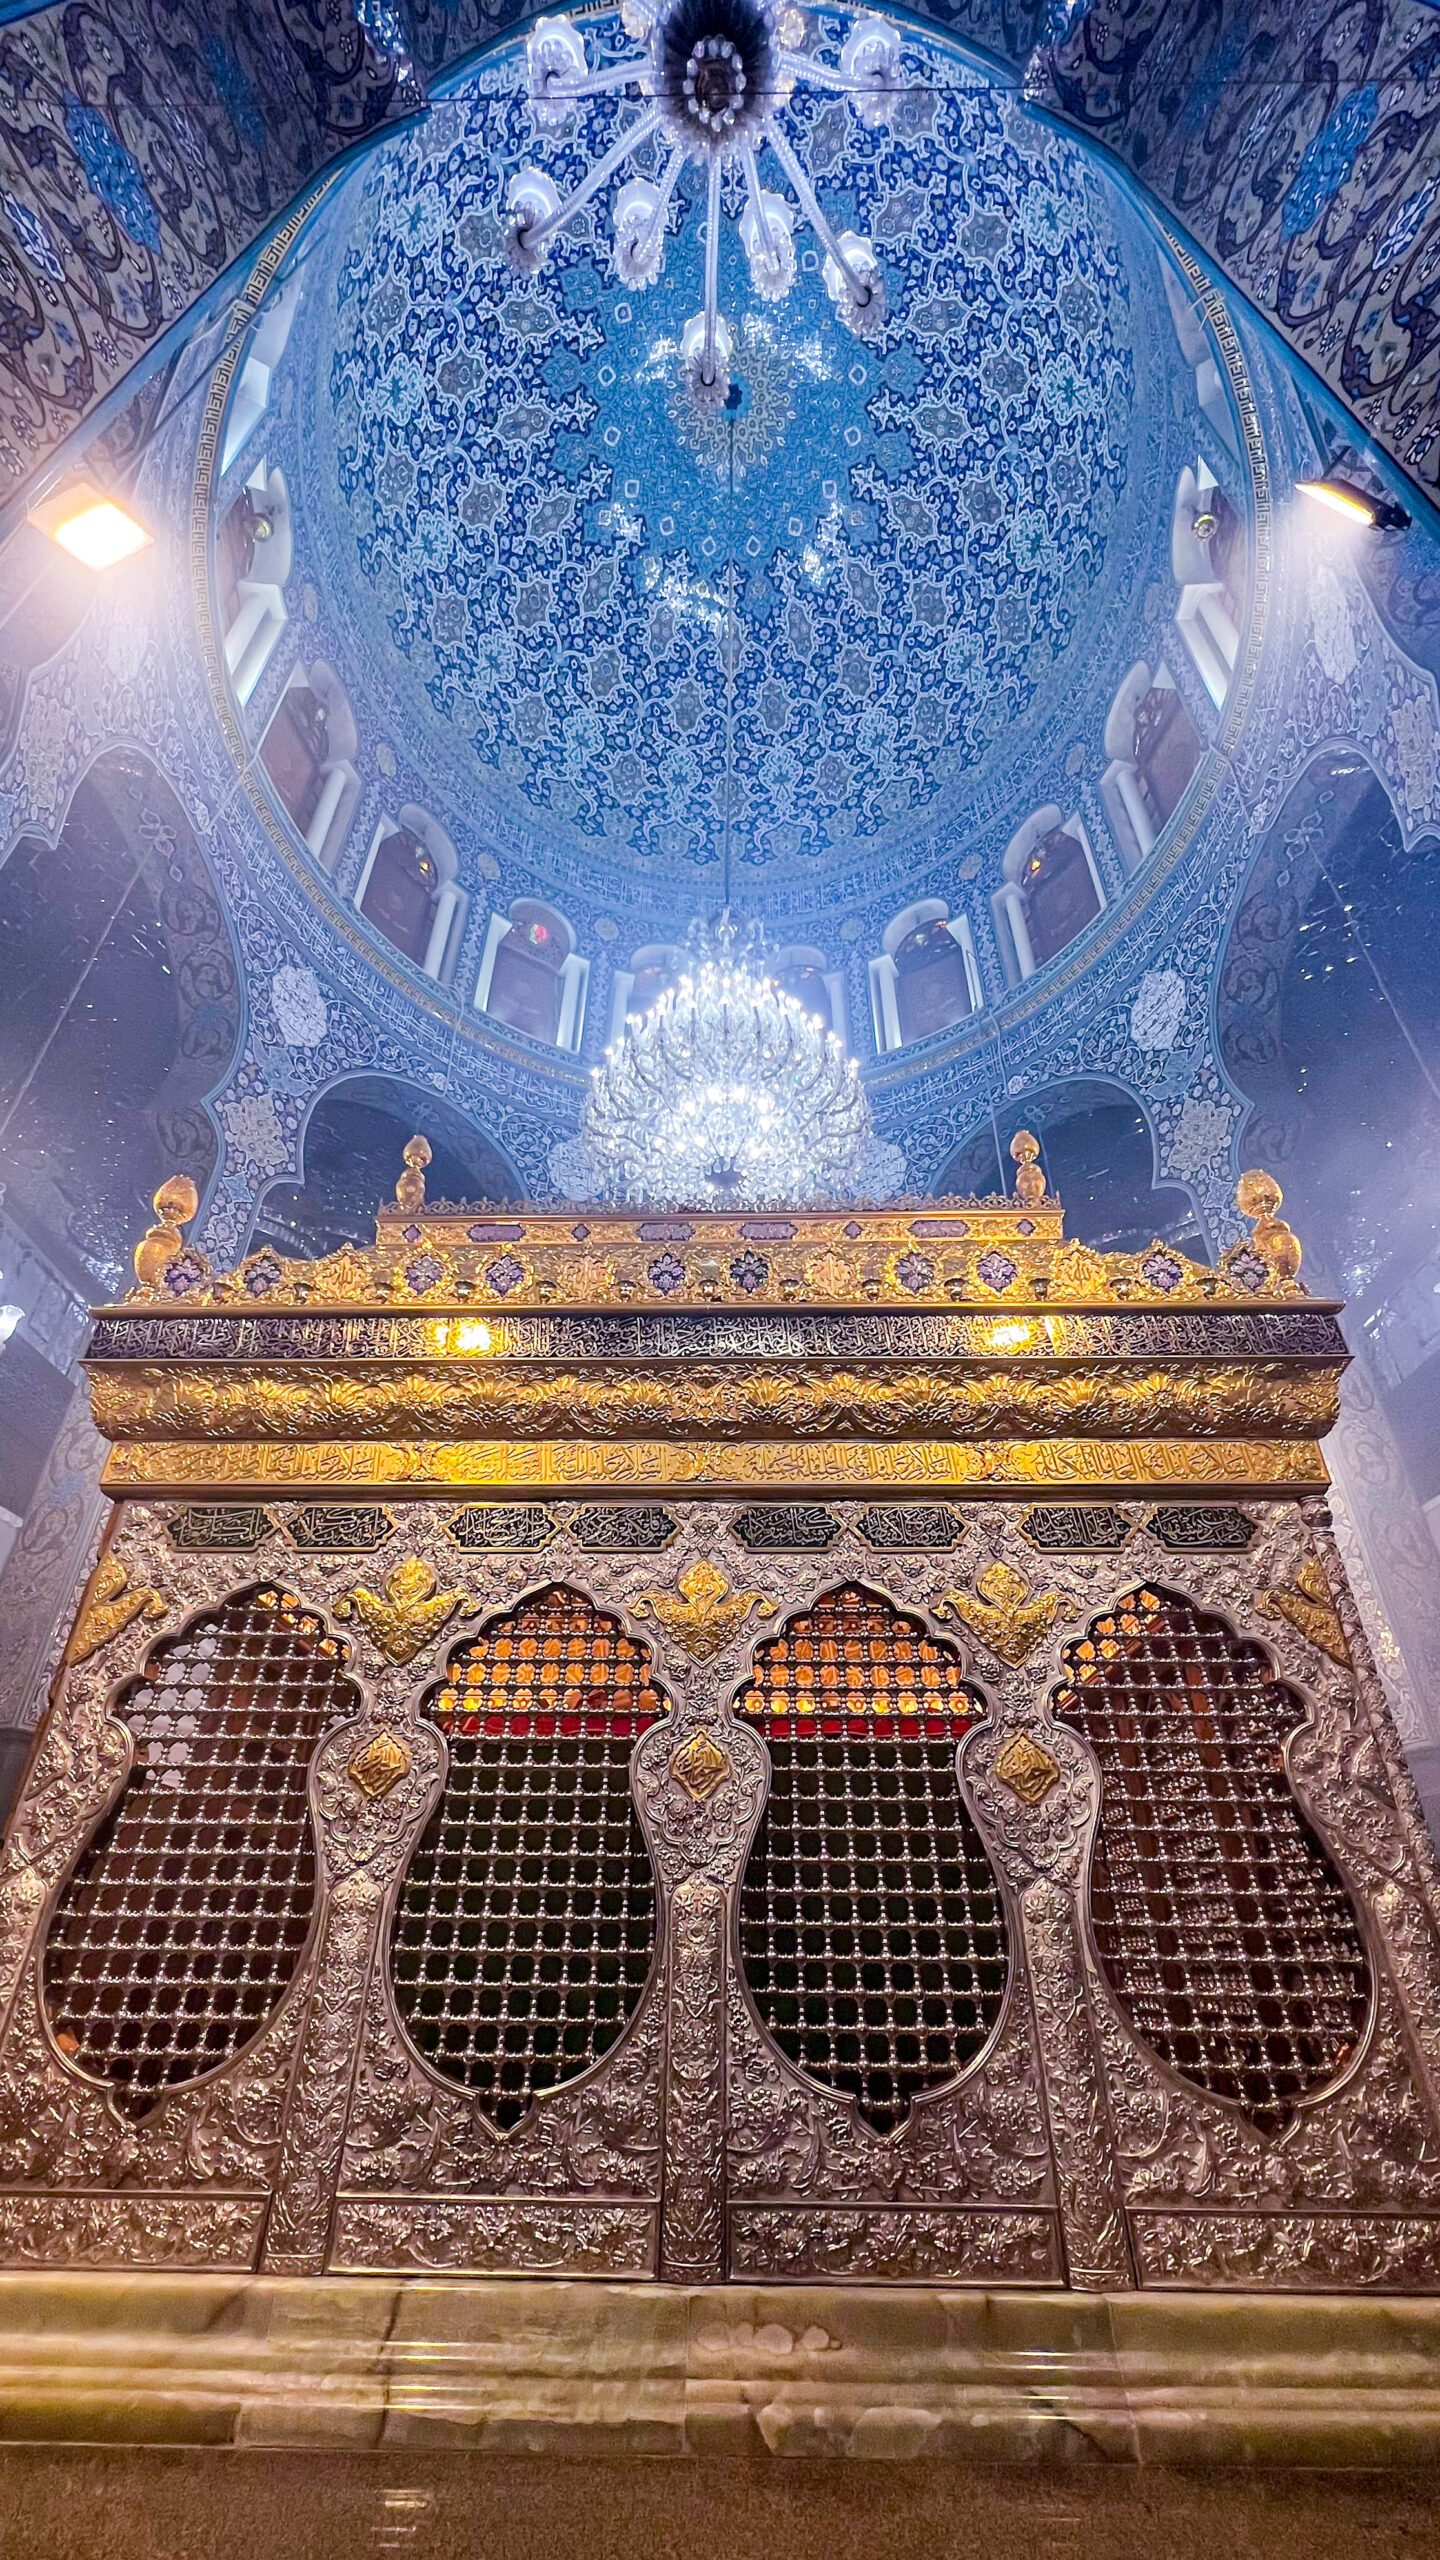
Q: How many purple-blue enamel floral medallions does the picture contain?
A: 10